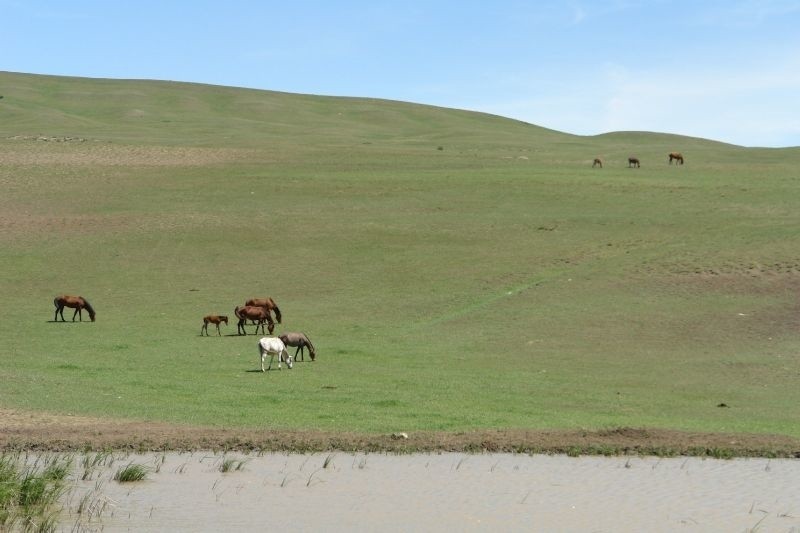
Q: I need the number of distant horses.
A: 3